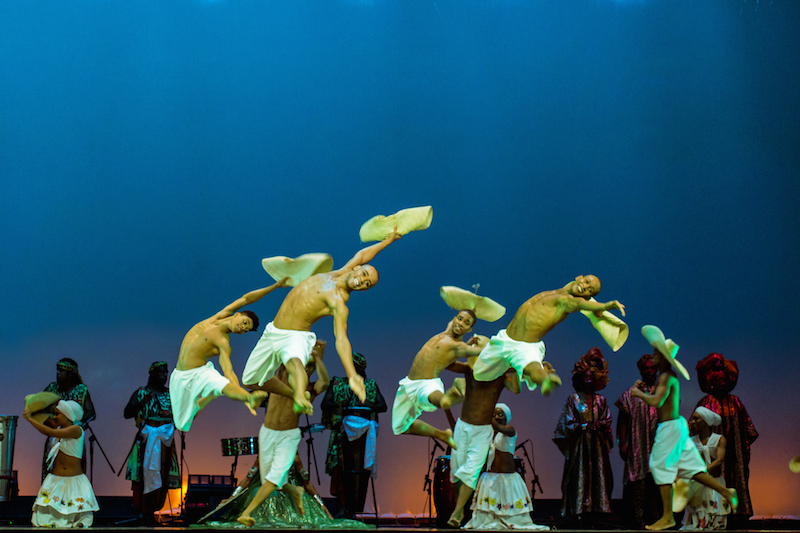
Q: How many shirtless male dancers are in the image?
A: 7